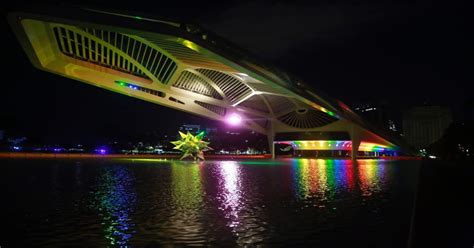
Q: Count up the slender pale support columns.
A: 2